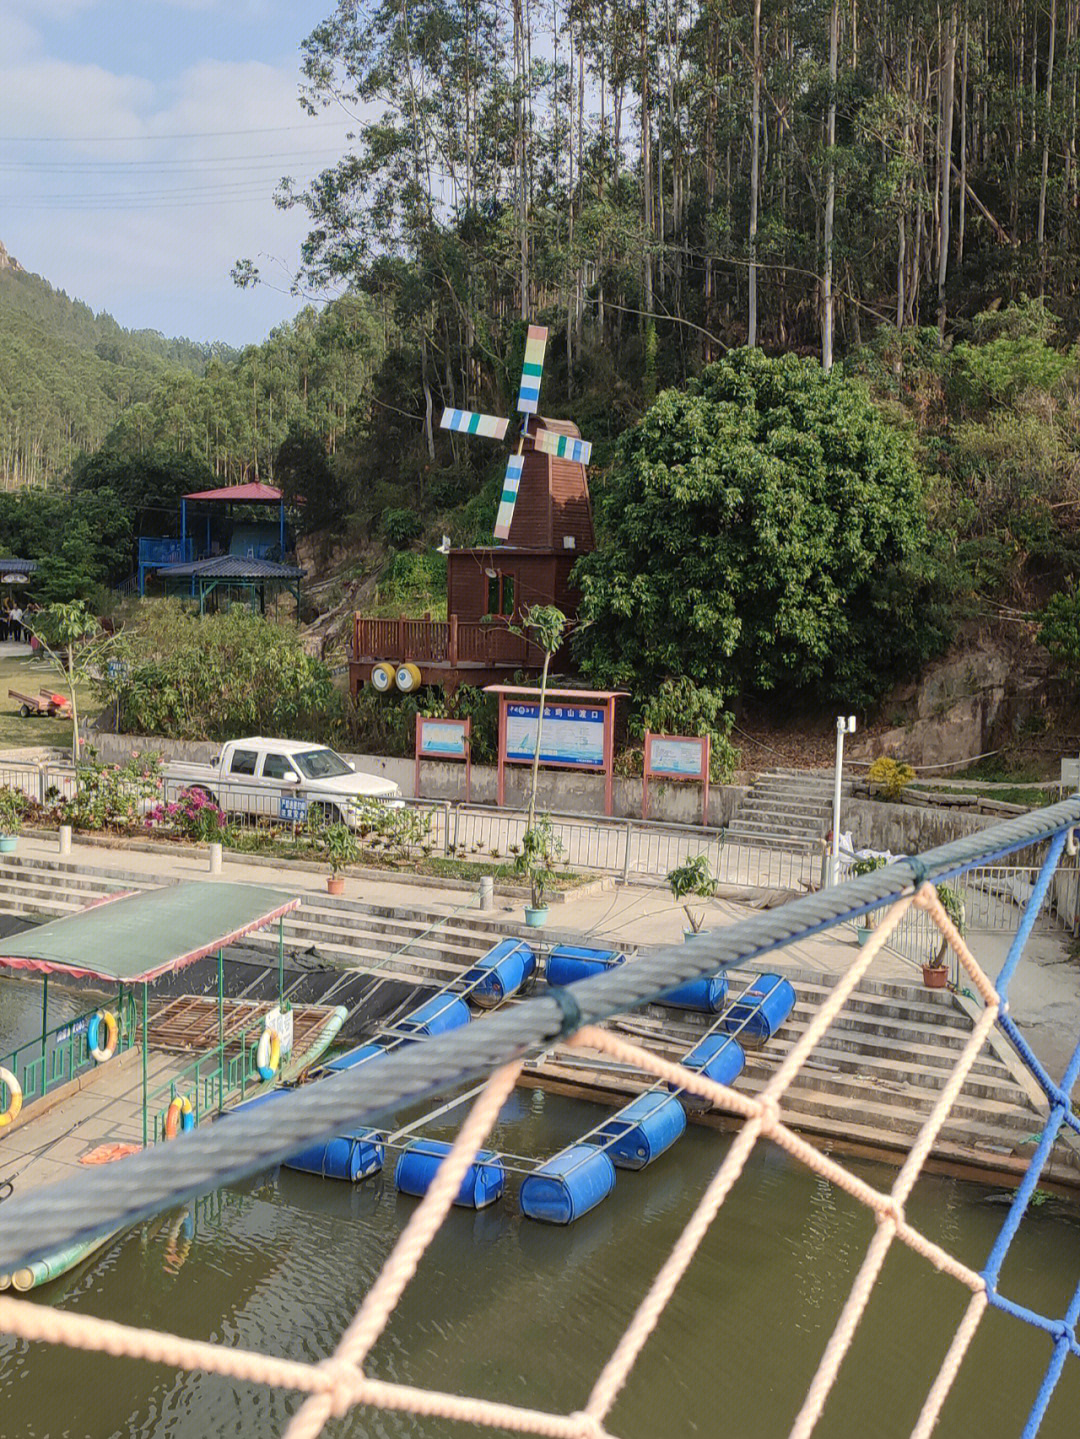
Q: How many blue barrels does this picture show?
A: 12